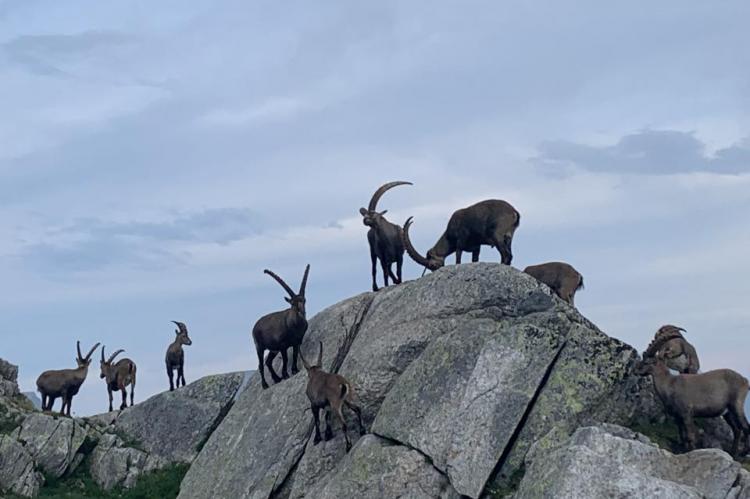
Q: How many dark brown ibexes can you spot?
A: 10